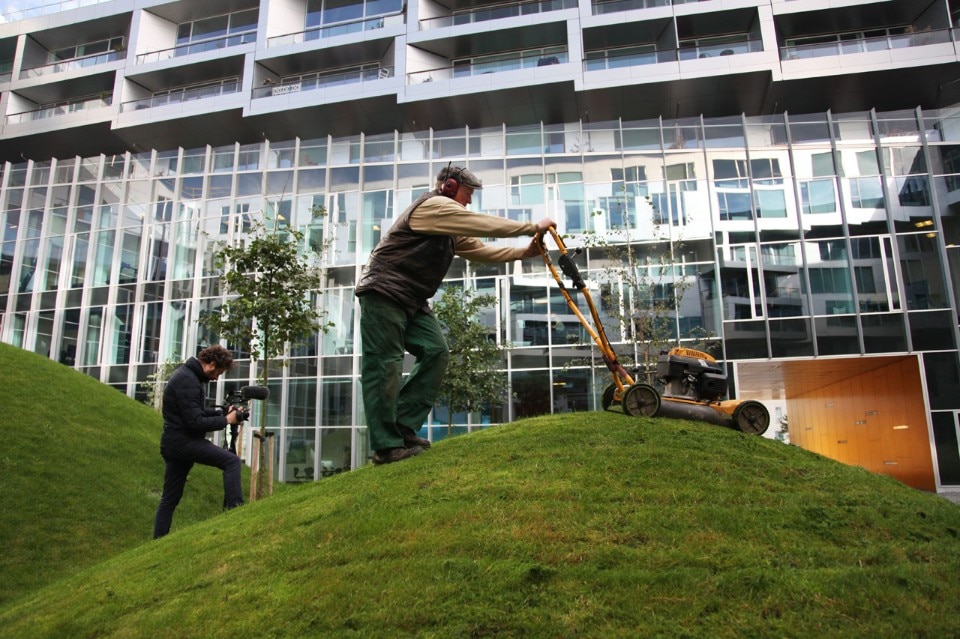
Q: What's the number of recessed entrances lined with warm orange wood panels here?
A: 1